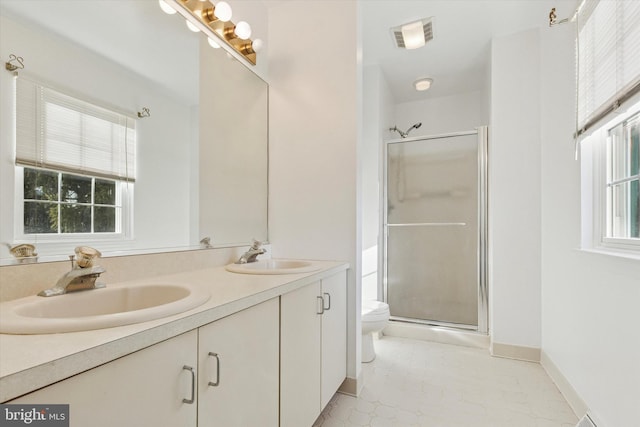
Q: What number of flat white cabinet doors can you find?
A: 4